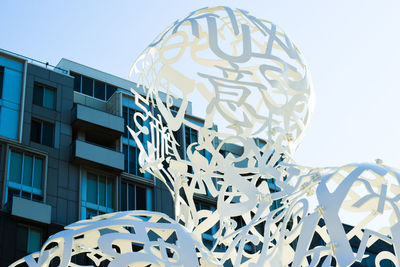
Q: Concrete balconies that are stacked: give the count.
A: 2